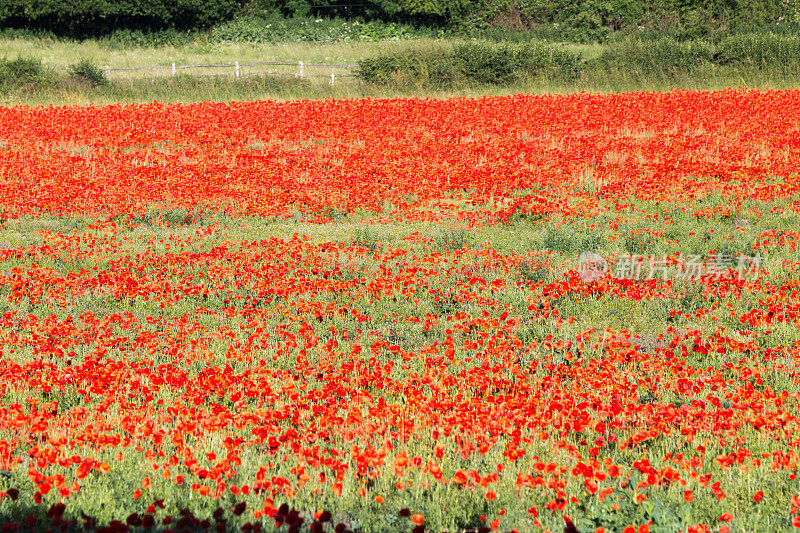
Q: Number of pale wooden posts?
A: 5